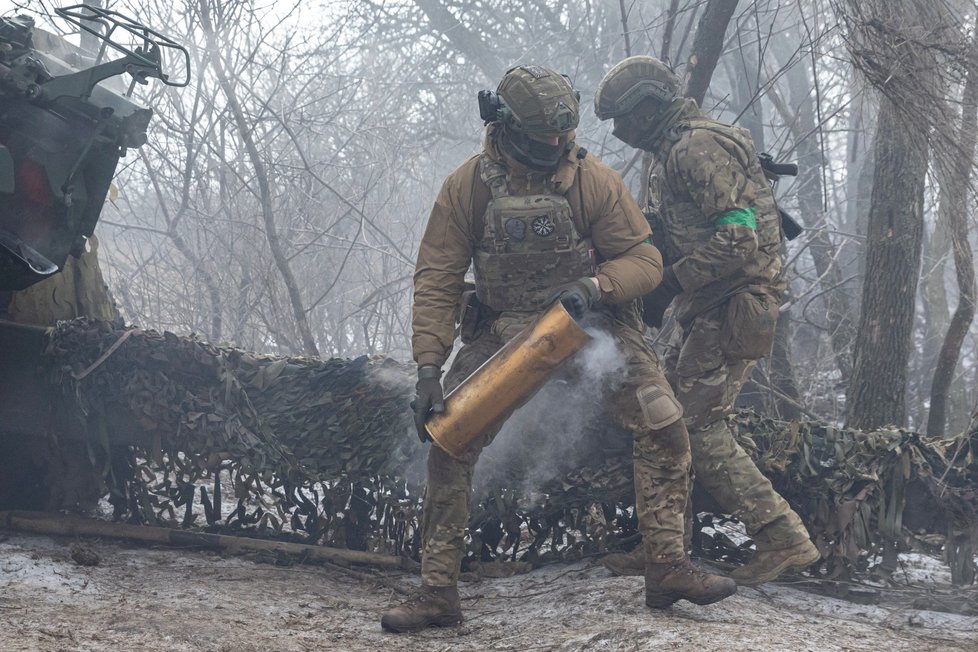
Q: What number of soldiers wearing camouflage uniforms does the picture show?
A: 2